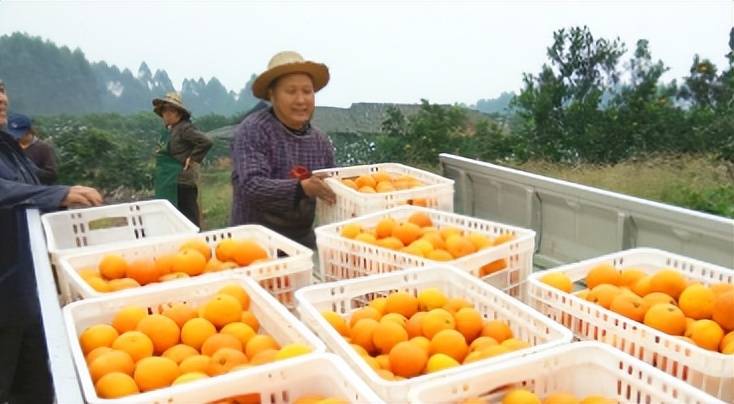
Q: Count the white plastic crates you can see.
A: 9